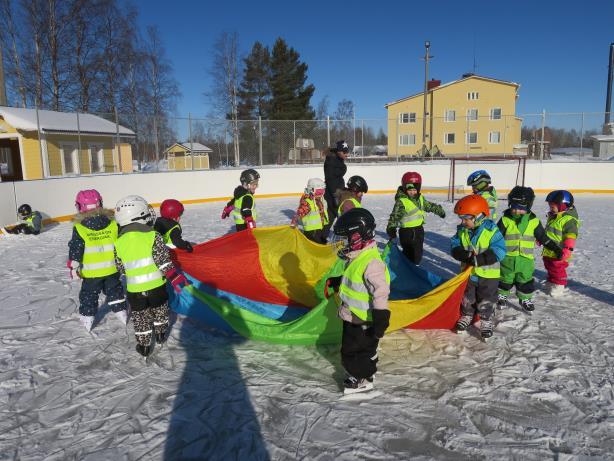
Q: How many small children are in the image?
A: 13